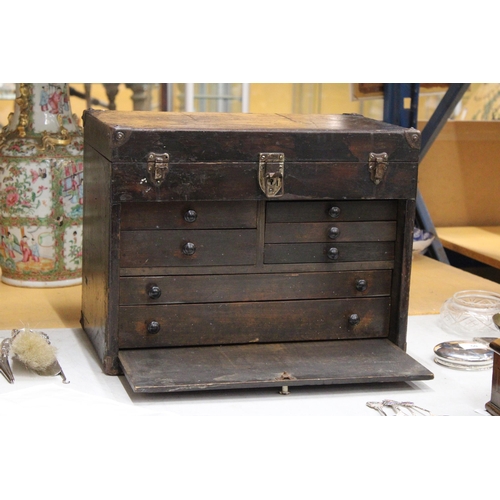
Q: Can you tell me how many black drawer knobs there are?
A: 9